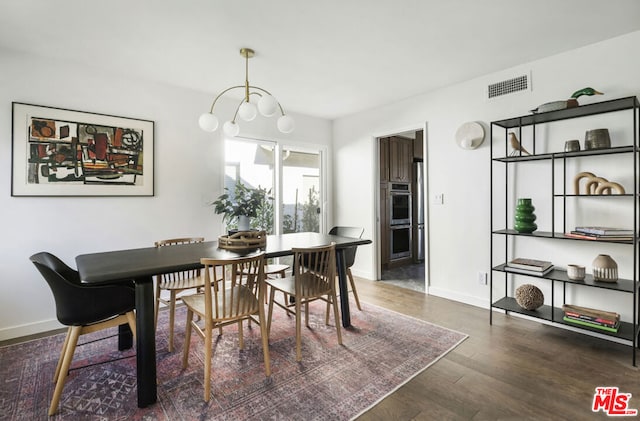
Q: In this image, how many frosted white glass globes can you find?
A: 5